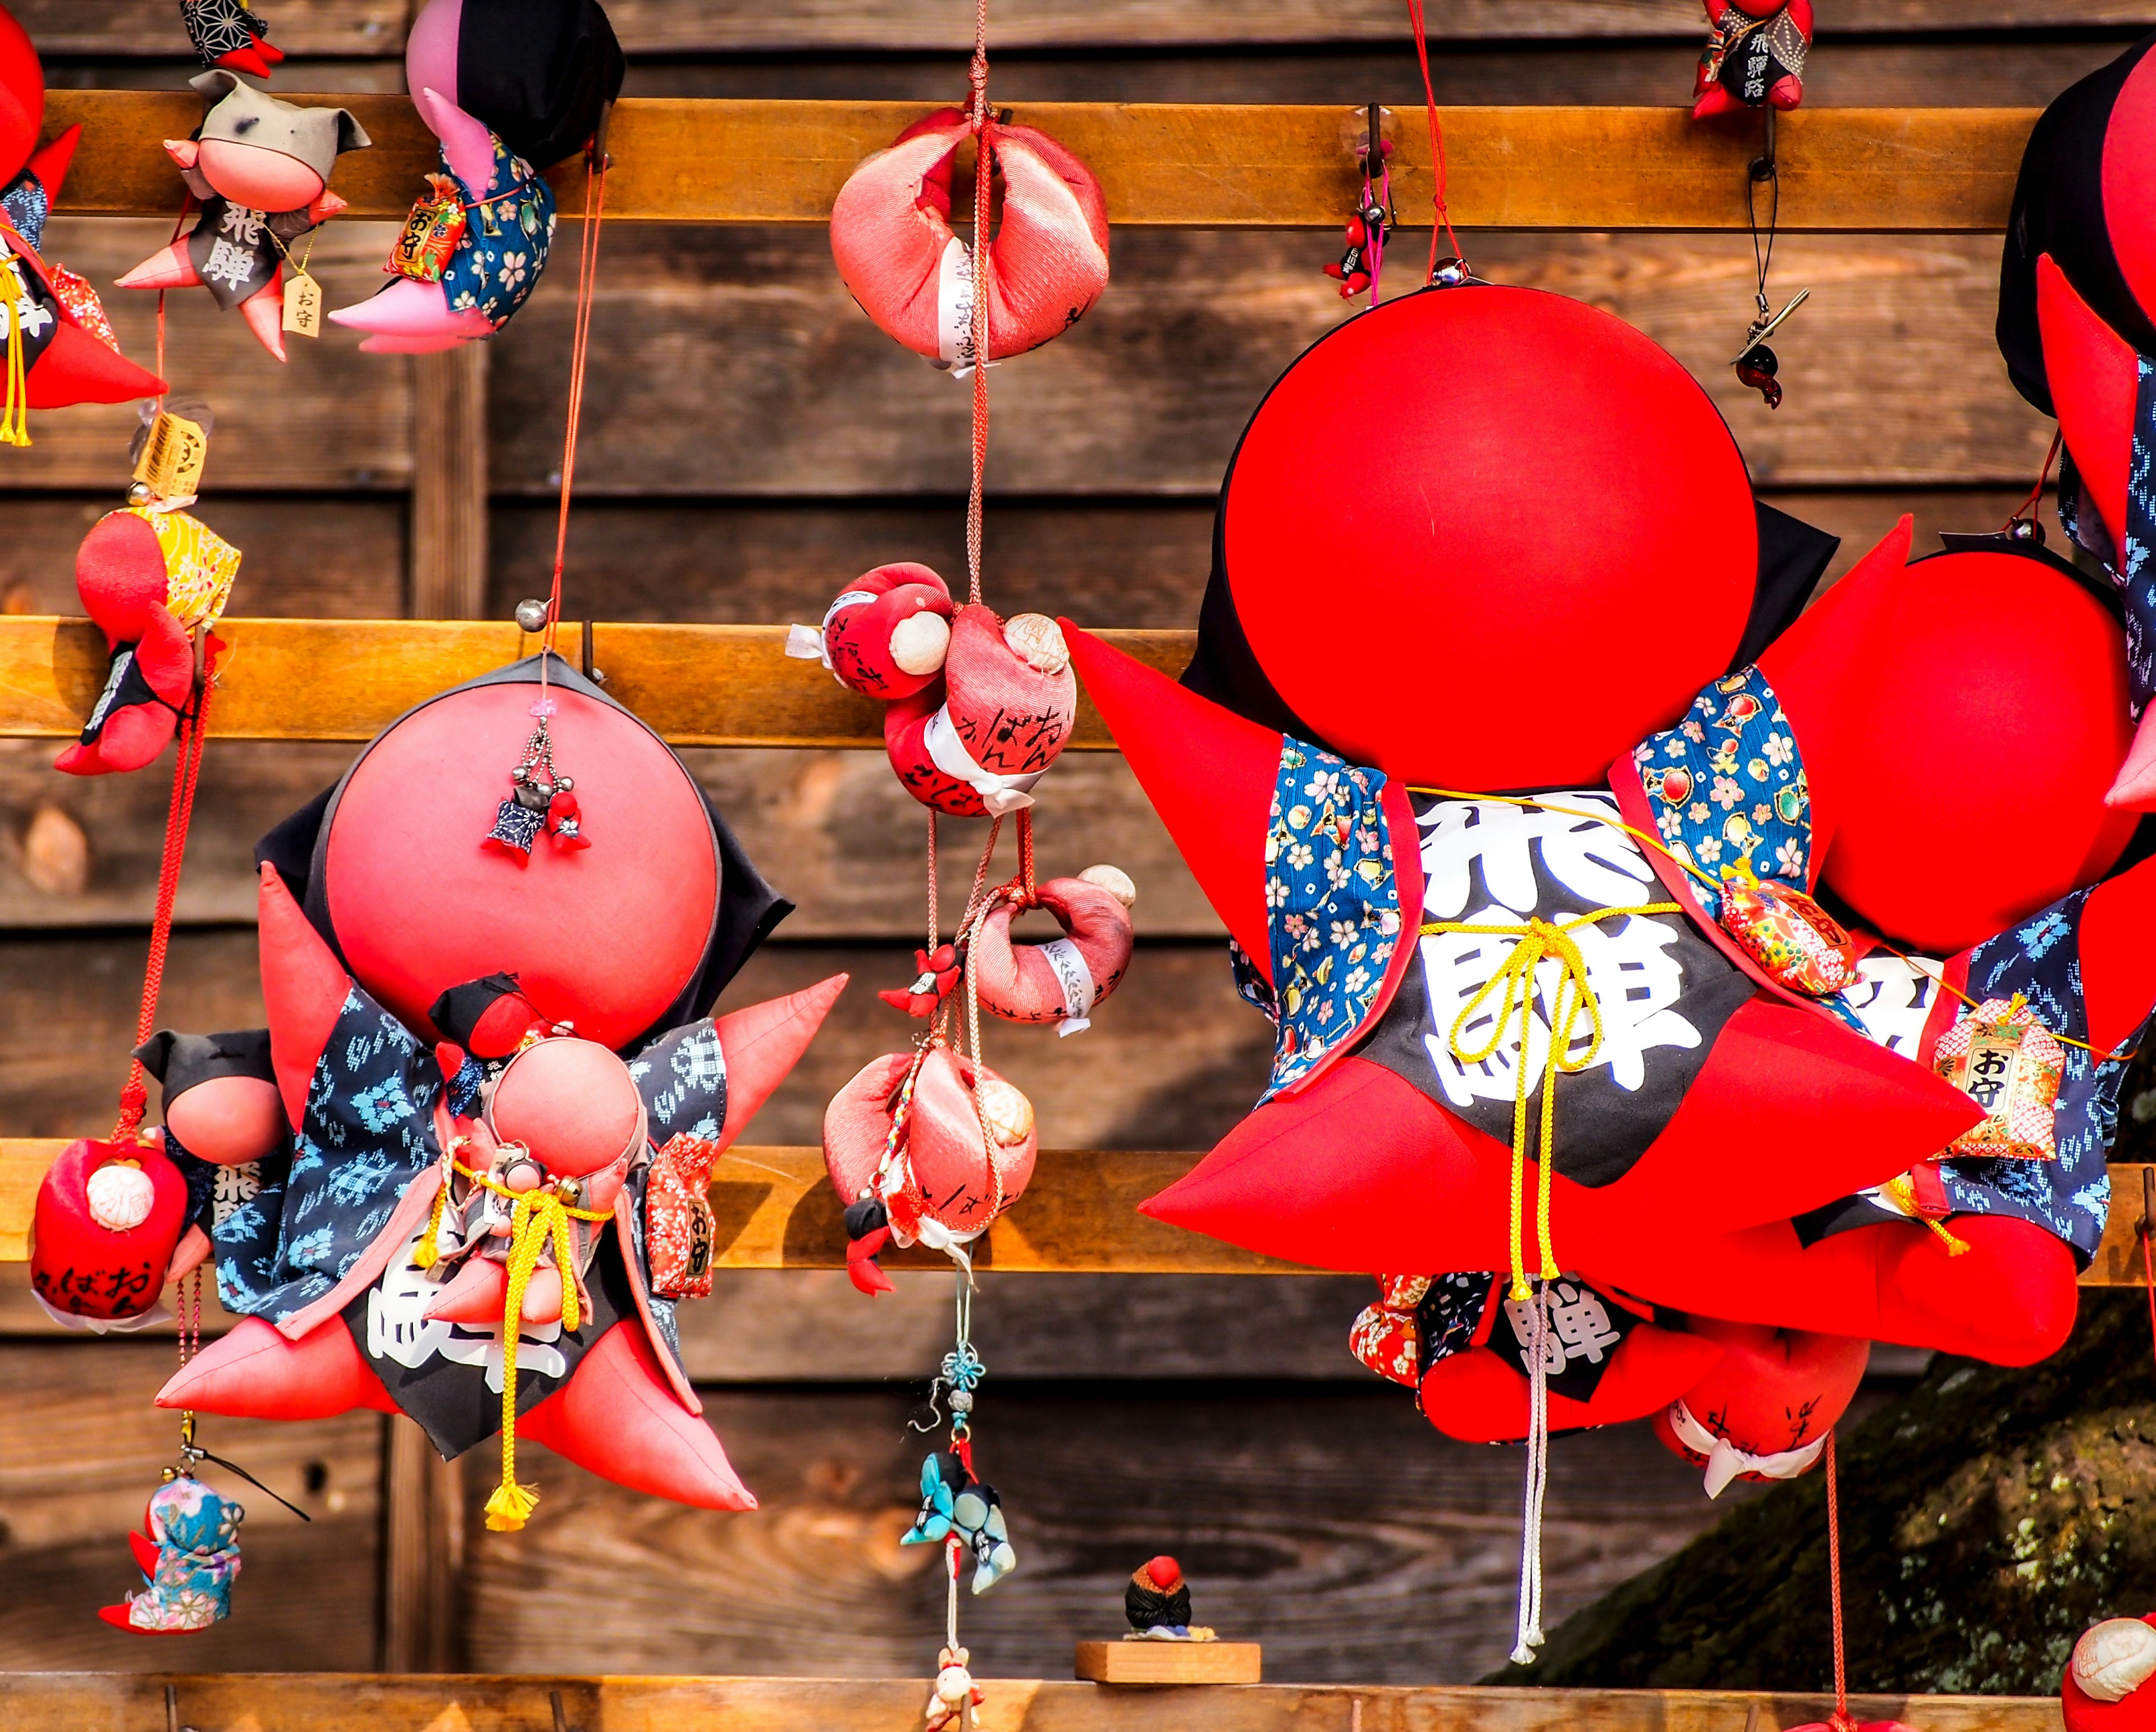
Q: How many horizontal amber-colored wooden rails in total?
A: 4